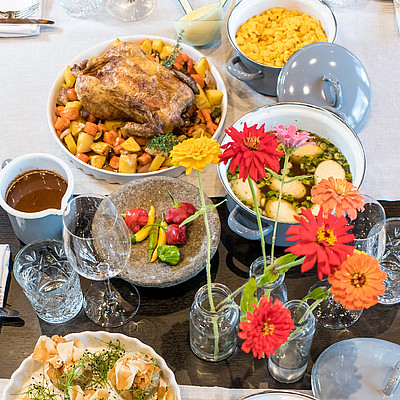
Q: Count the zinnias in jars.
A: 7